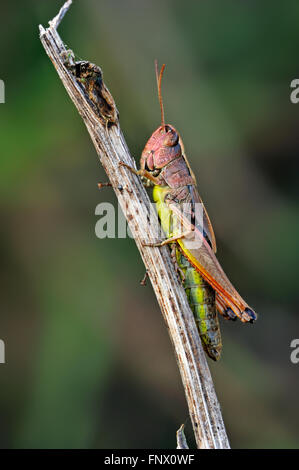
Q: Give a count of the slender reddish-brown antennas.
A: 2